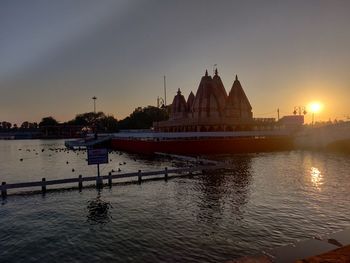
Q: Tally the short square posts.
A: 6